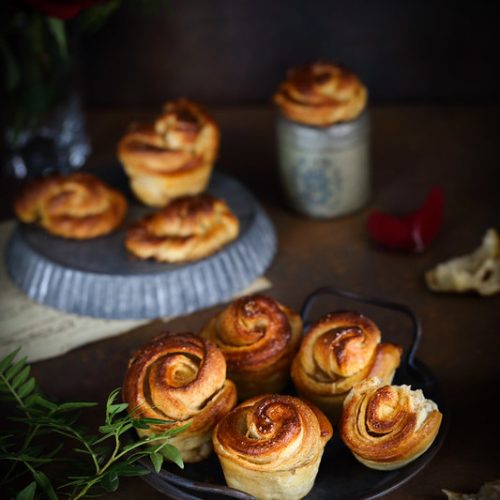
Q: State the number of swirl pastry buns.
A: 9